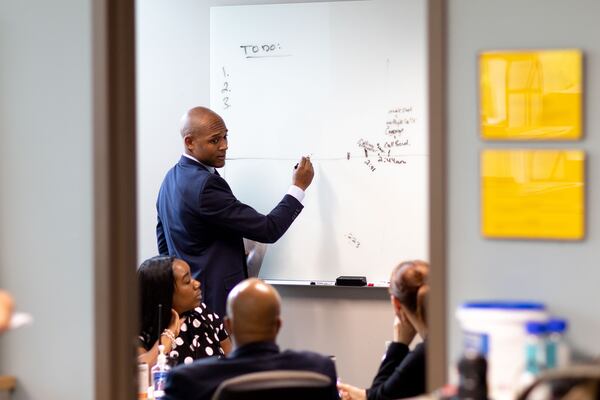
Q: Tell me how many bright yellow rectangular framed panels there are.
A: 2